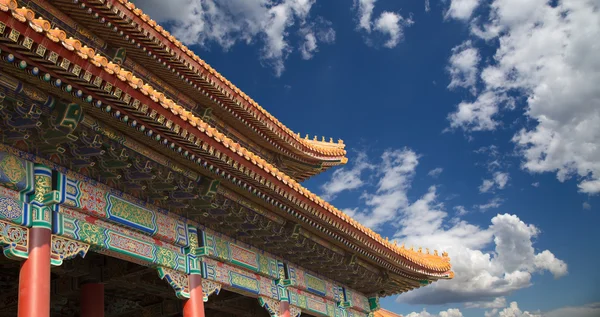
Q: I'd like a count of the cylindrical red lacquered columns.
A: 4